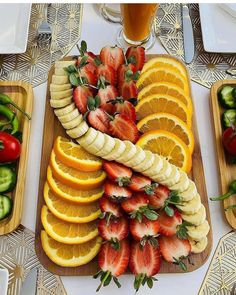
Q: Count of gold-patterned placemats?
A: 4